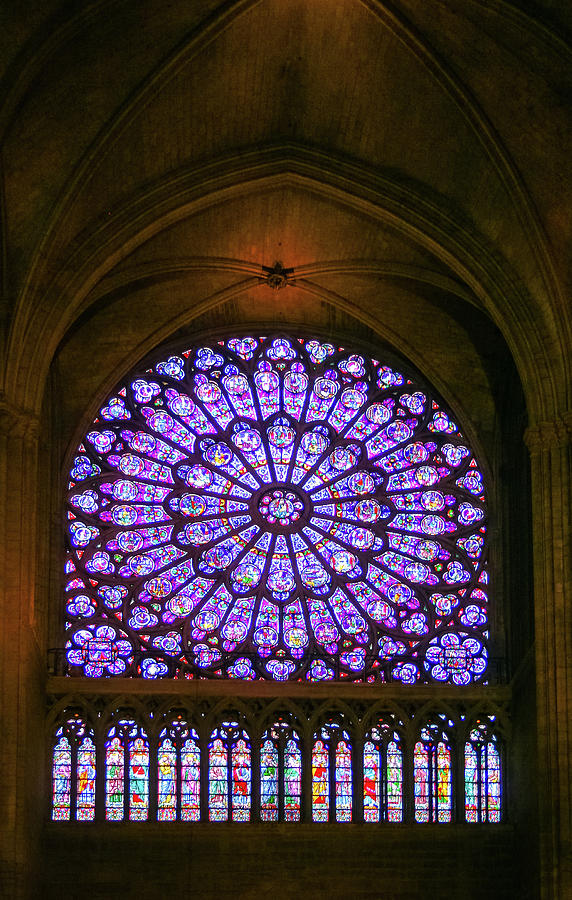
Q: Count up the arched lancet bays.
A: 9